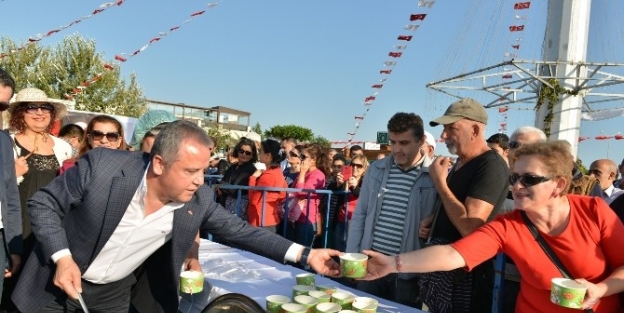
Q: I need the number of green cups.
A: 14